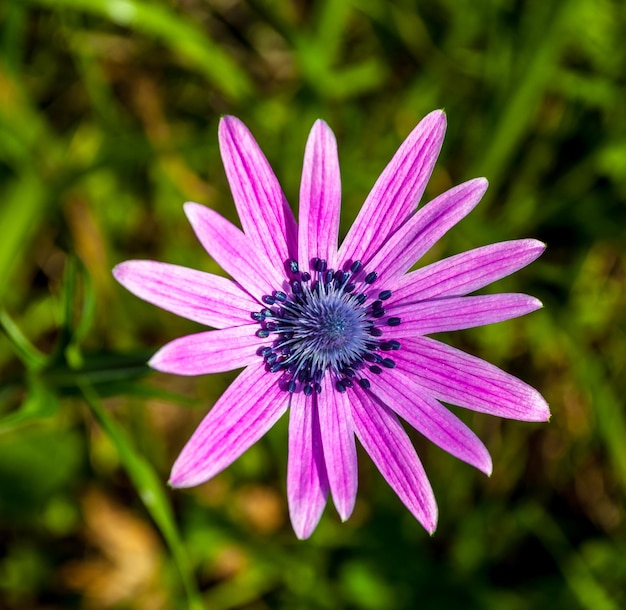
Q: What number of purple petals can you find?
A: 15